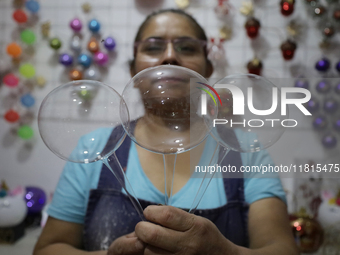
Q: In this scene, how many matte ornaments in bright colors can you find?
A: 9